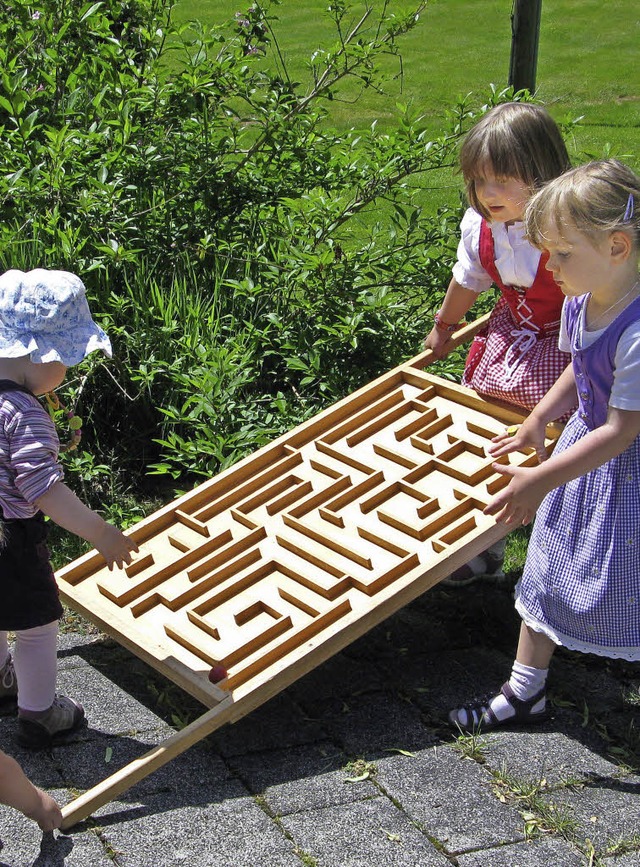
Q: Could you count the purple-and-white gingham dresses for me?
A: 1